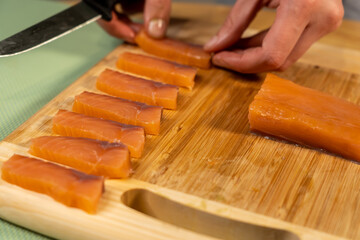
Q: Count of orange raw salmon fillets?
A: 8